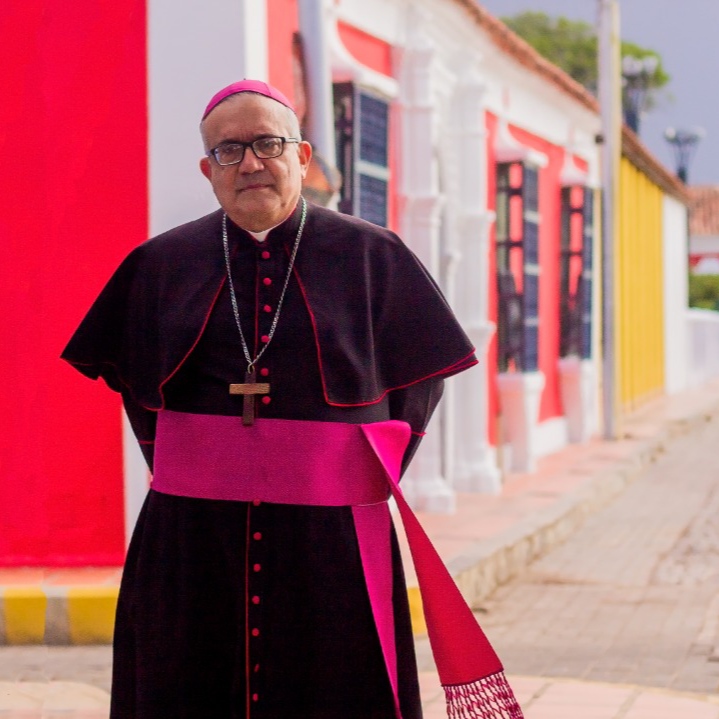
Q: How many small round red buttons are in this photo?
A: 13